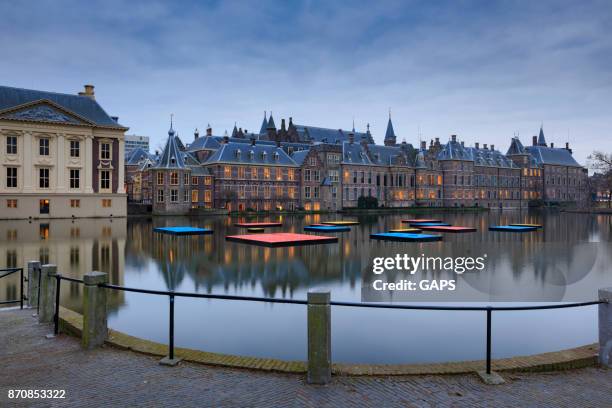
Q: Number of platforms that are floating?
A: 14